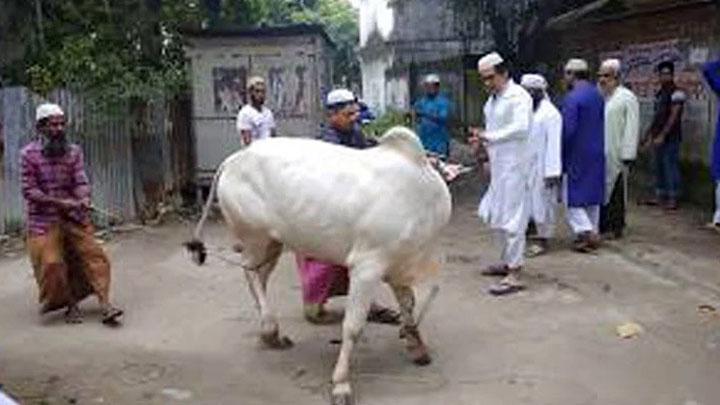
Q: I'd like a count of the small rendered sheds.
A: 1